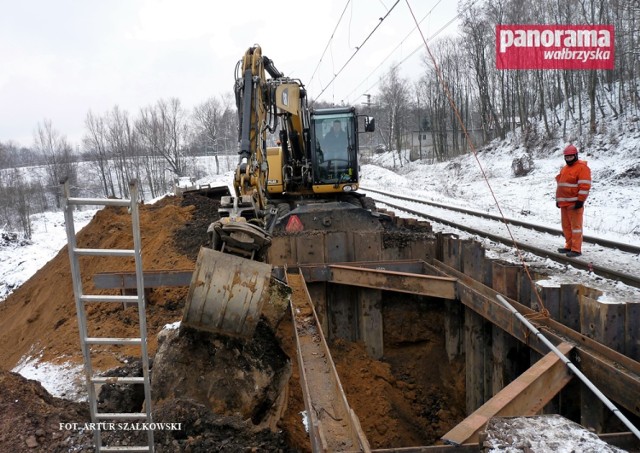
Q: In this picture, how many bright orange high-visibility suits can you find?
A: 1